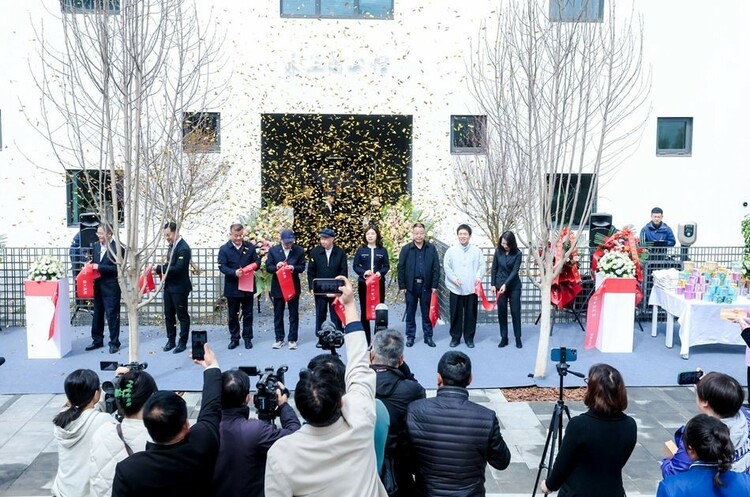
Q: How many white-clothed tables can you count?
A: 1